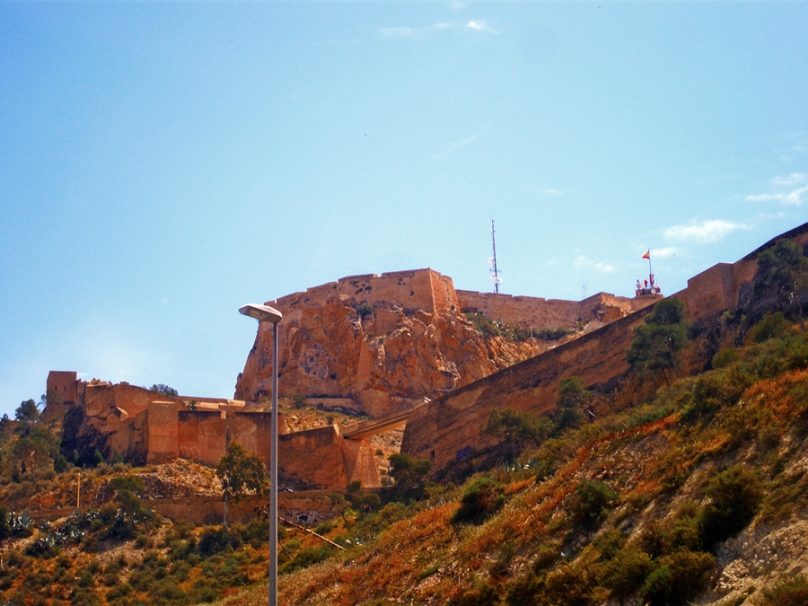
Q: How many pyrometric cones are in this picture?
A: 0